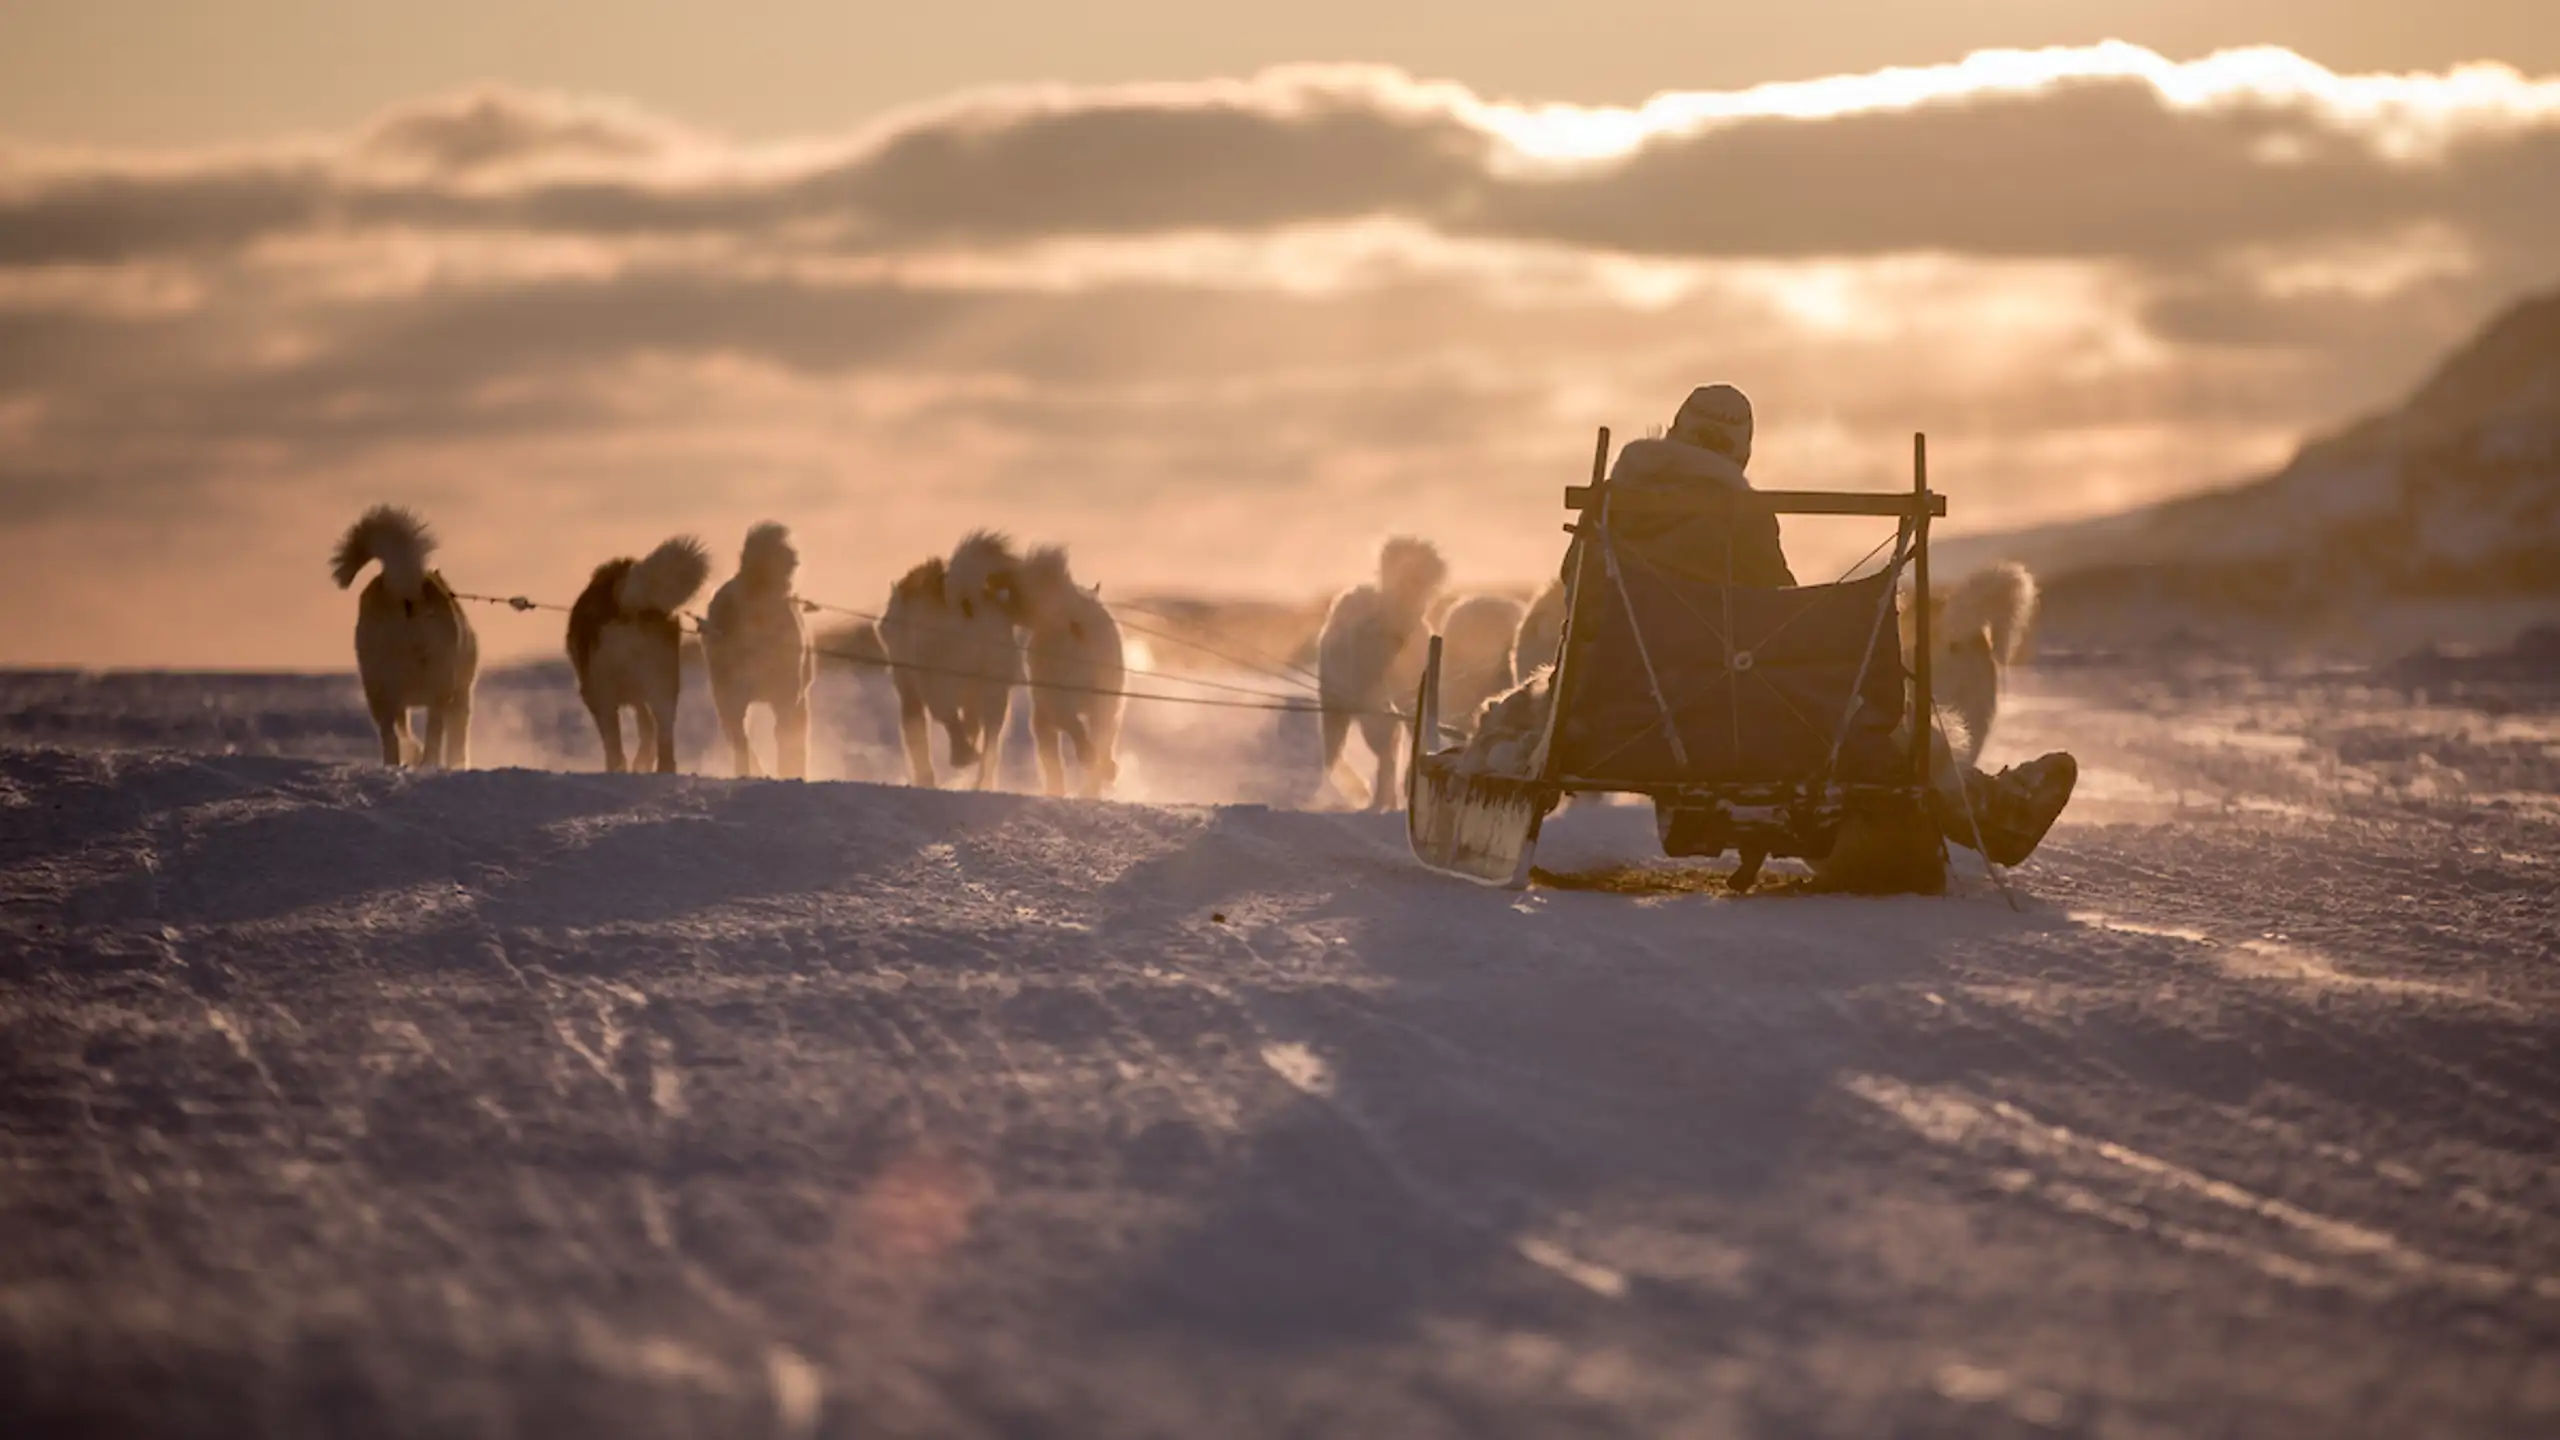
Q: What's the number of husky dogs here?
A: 9